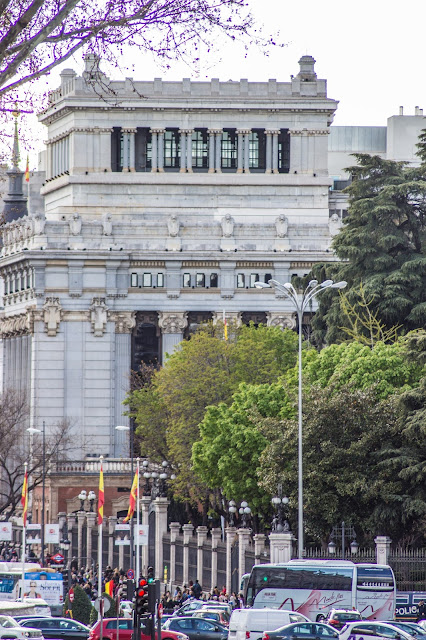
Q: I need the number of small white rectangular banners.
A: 5